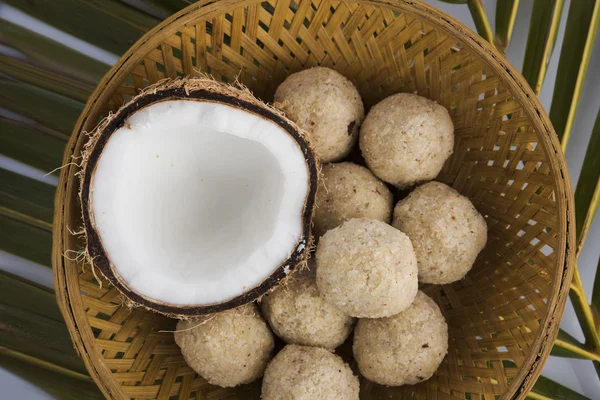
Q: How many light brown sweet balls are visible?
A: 9